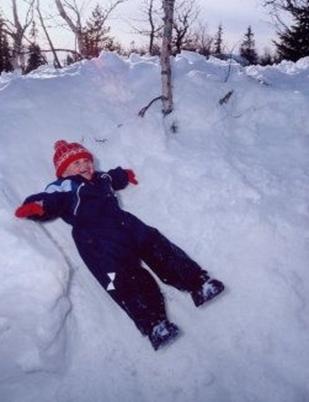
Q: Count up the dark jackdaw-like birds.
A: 0